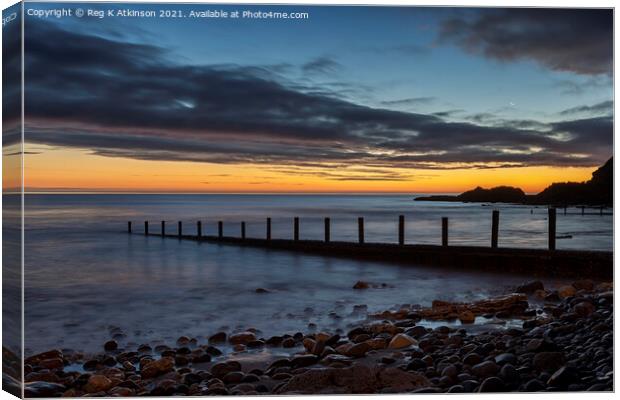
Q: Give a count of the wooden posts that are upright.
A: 15